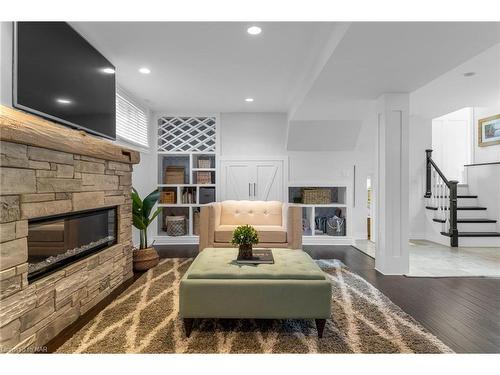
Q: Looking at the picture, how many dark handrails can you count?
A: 1